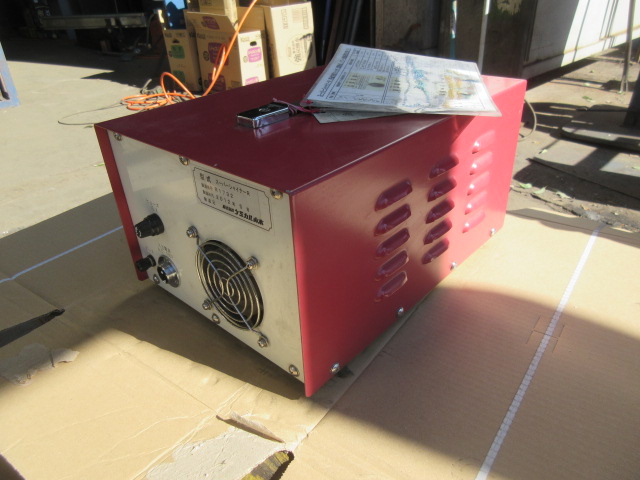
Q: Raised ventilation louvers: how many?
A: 15